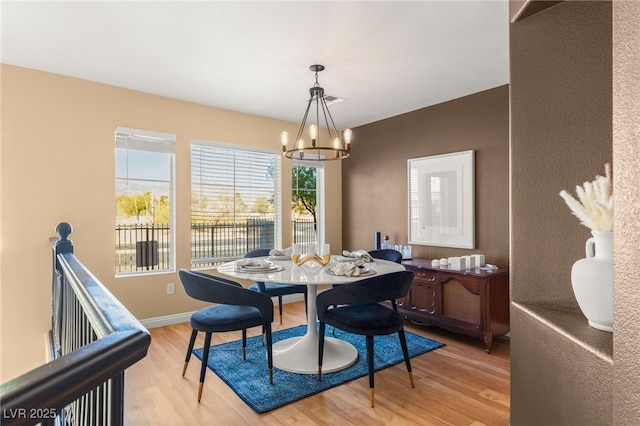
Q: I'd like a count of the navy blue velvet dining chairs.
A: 4